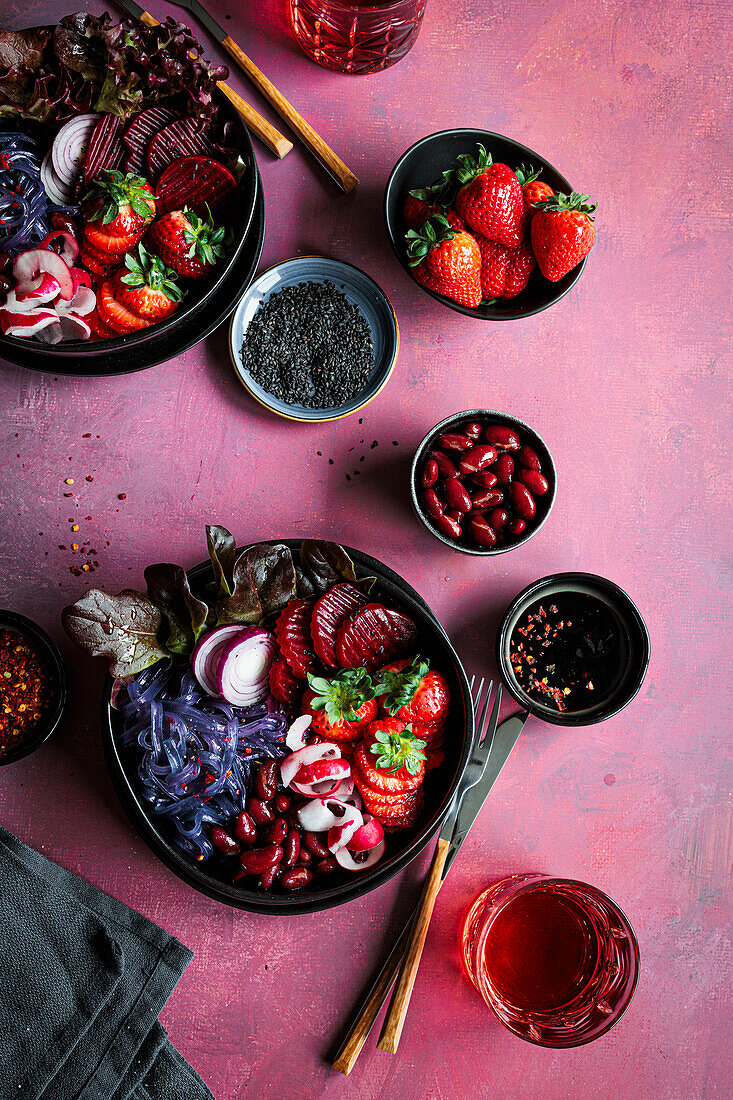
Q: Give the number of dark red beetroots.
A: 8